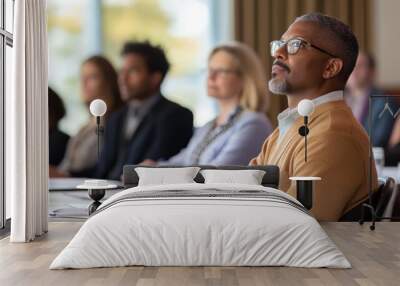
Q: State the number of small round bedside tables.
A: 2